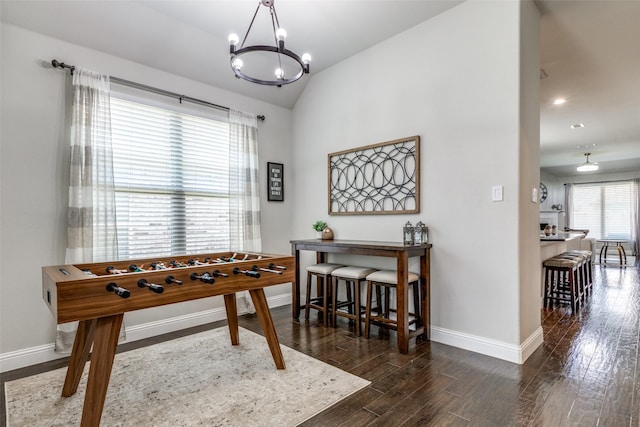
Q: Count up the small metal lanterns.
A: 2